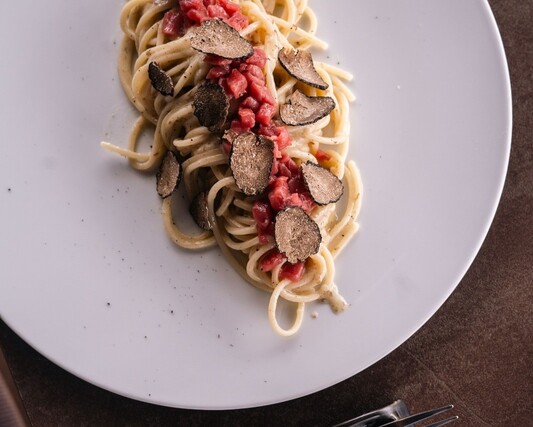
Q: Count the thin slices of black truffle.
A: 10